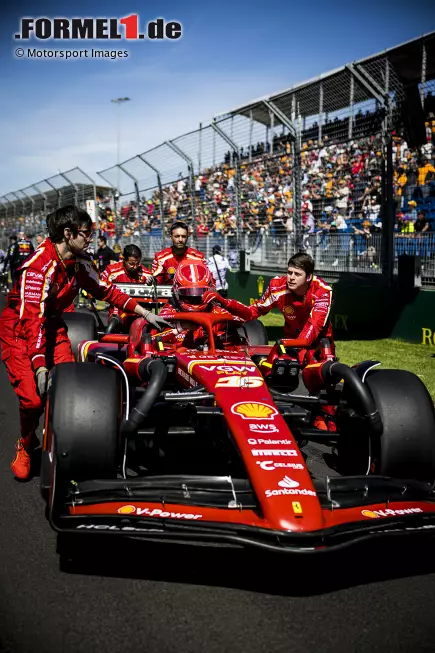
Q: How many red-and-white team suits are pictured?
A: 5